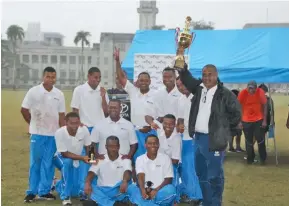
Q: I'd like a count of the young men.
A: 10